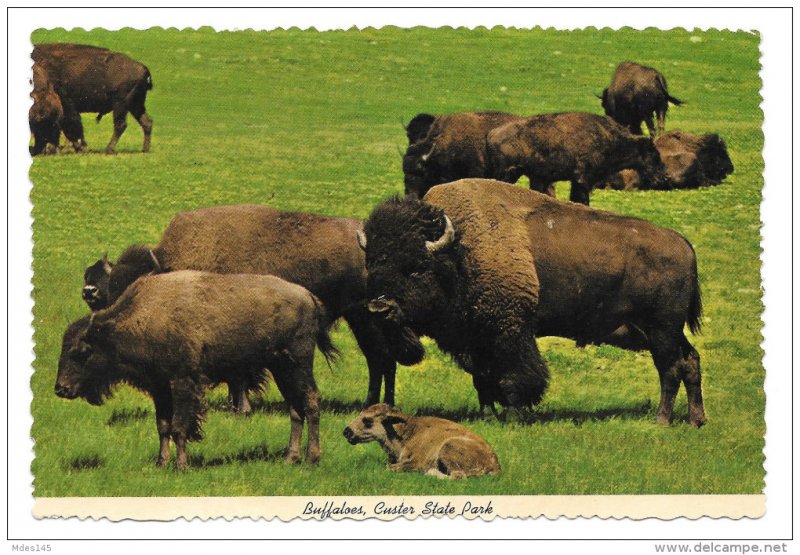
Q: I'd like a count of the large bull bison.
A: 1